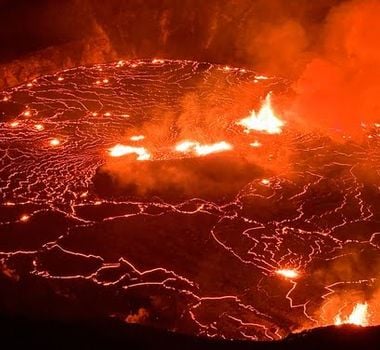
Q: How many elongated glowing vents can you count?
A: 2